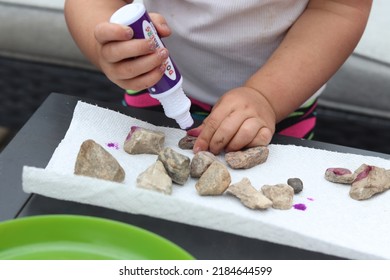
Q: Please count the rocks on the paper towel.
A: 13